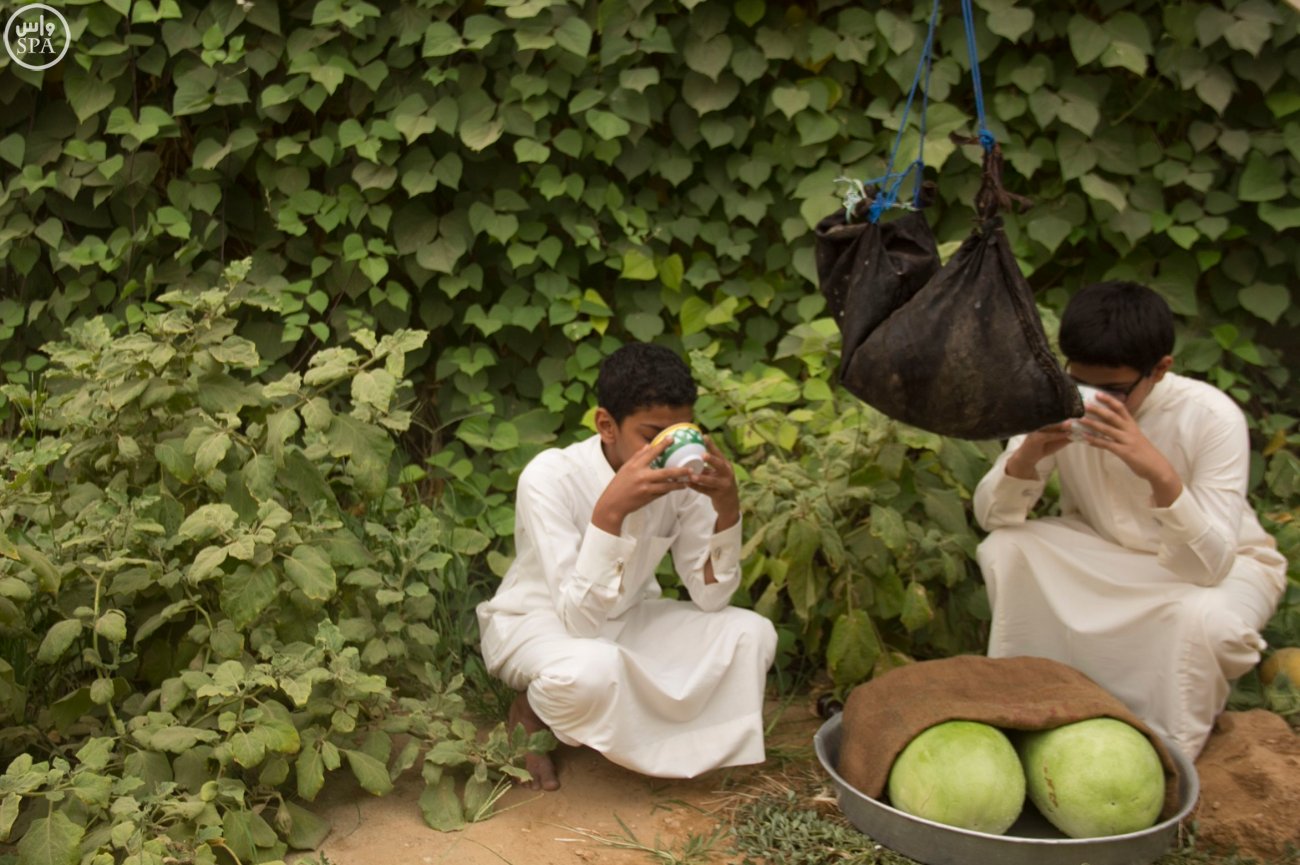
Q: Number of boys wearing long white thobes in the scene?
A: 2